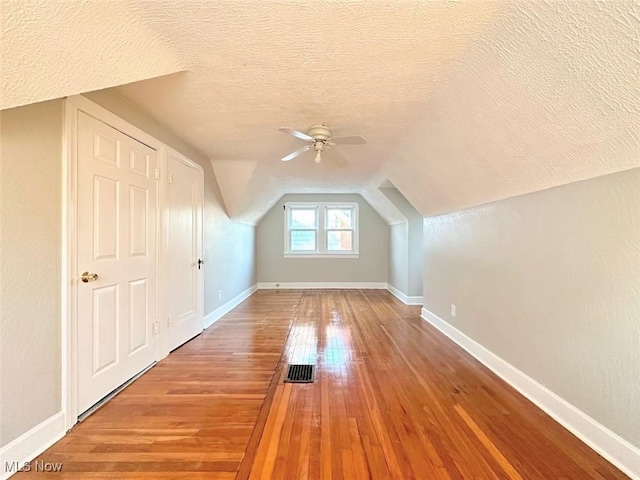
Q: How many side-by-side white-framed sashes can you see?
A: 2